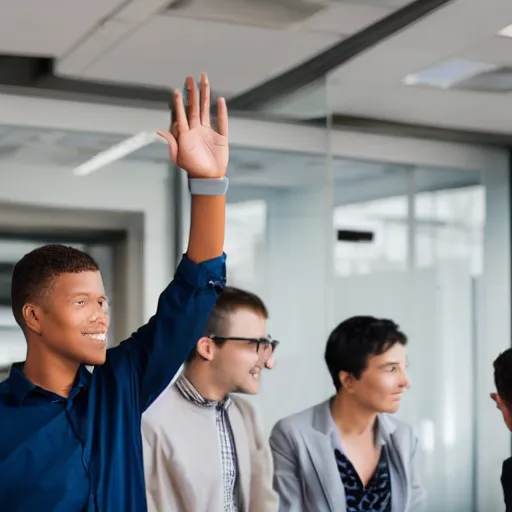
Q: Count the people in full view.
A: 3